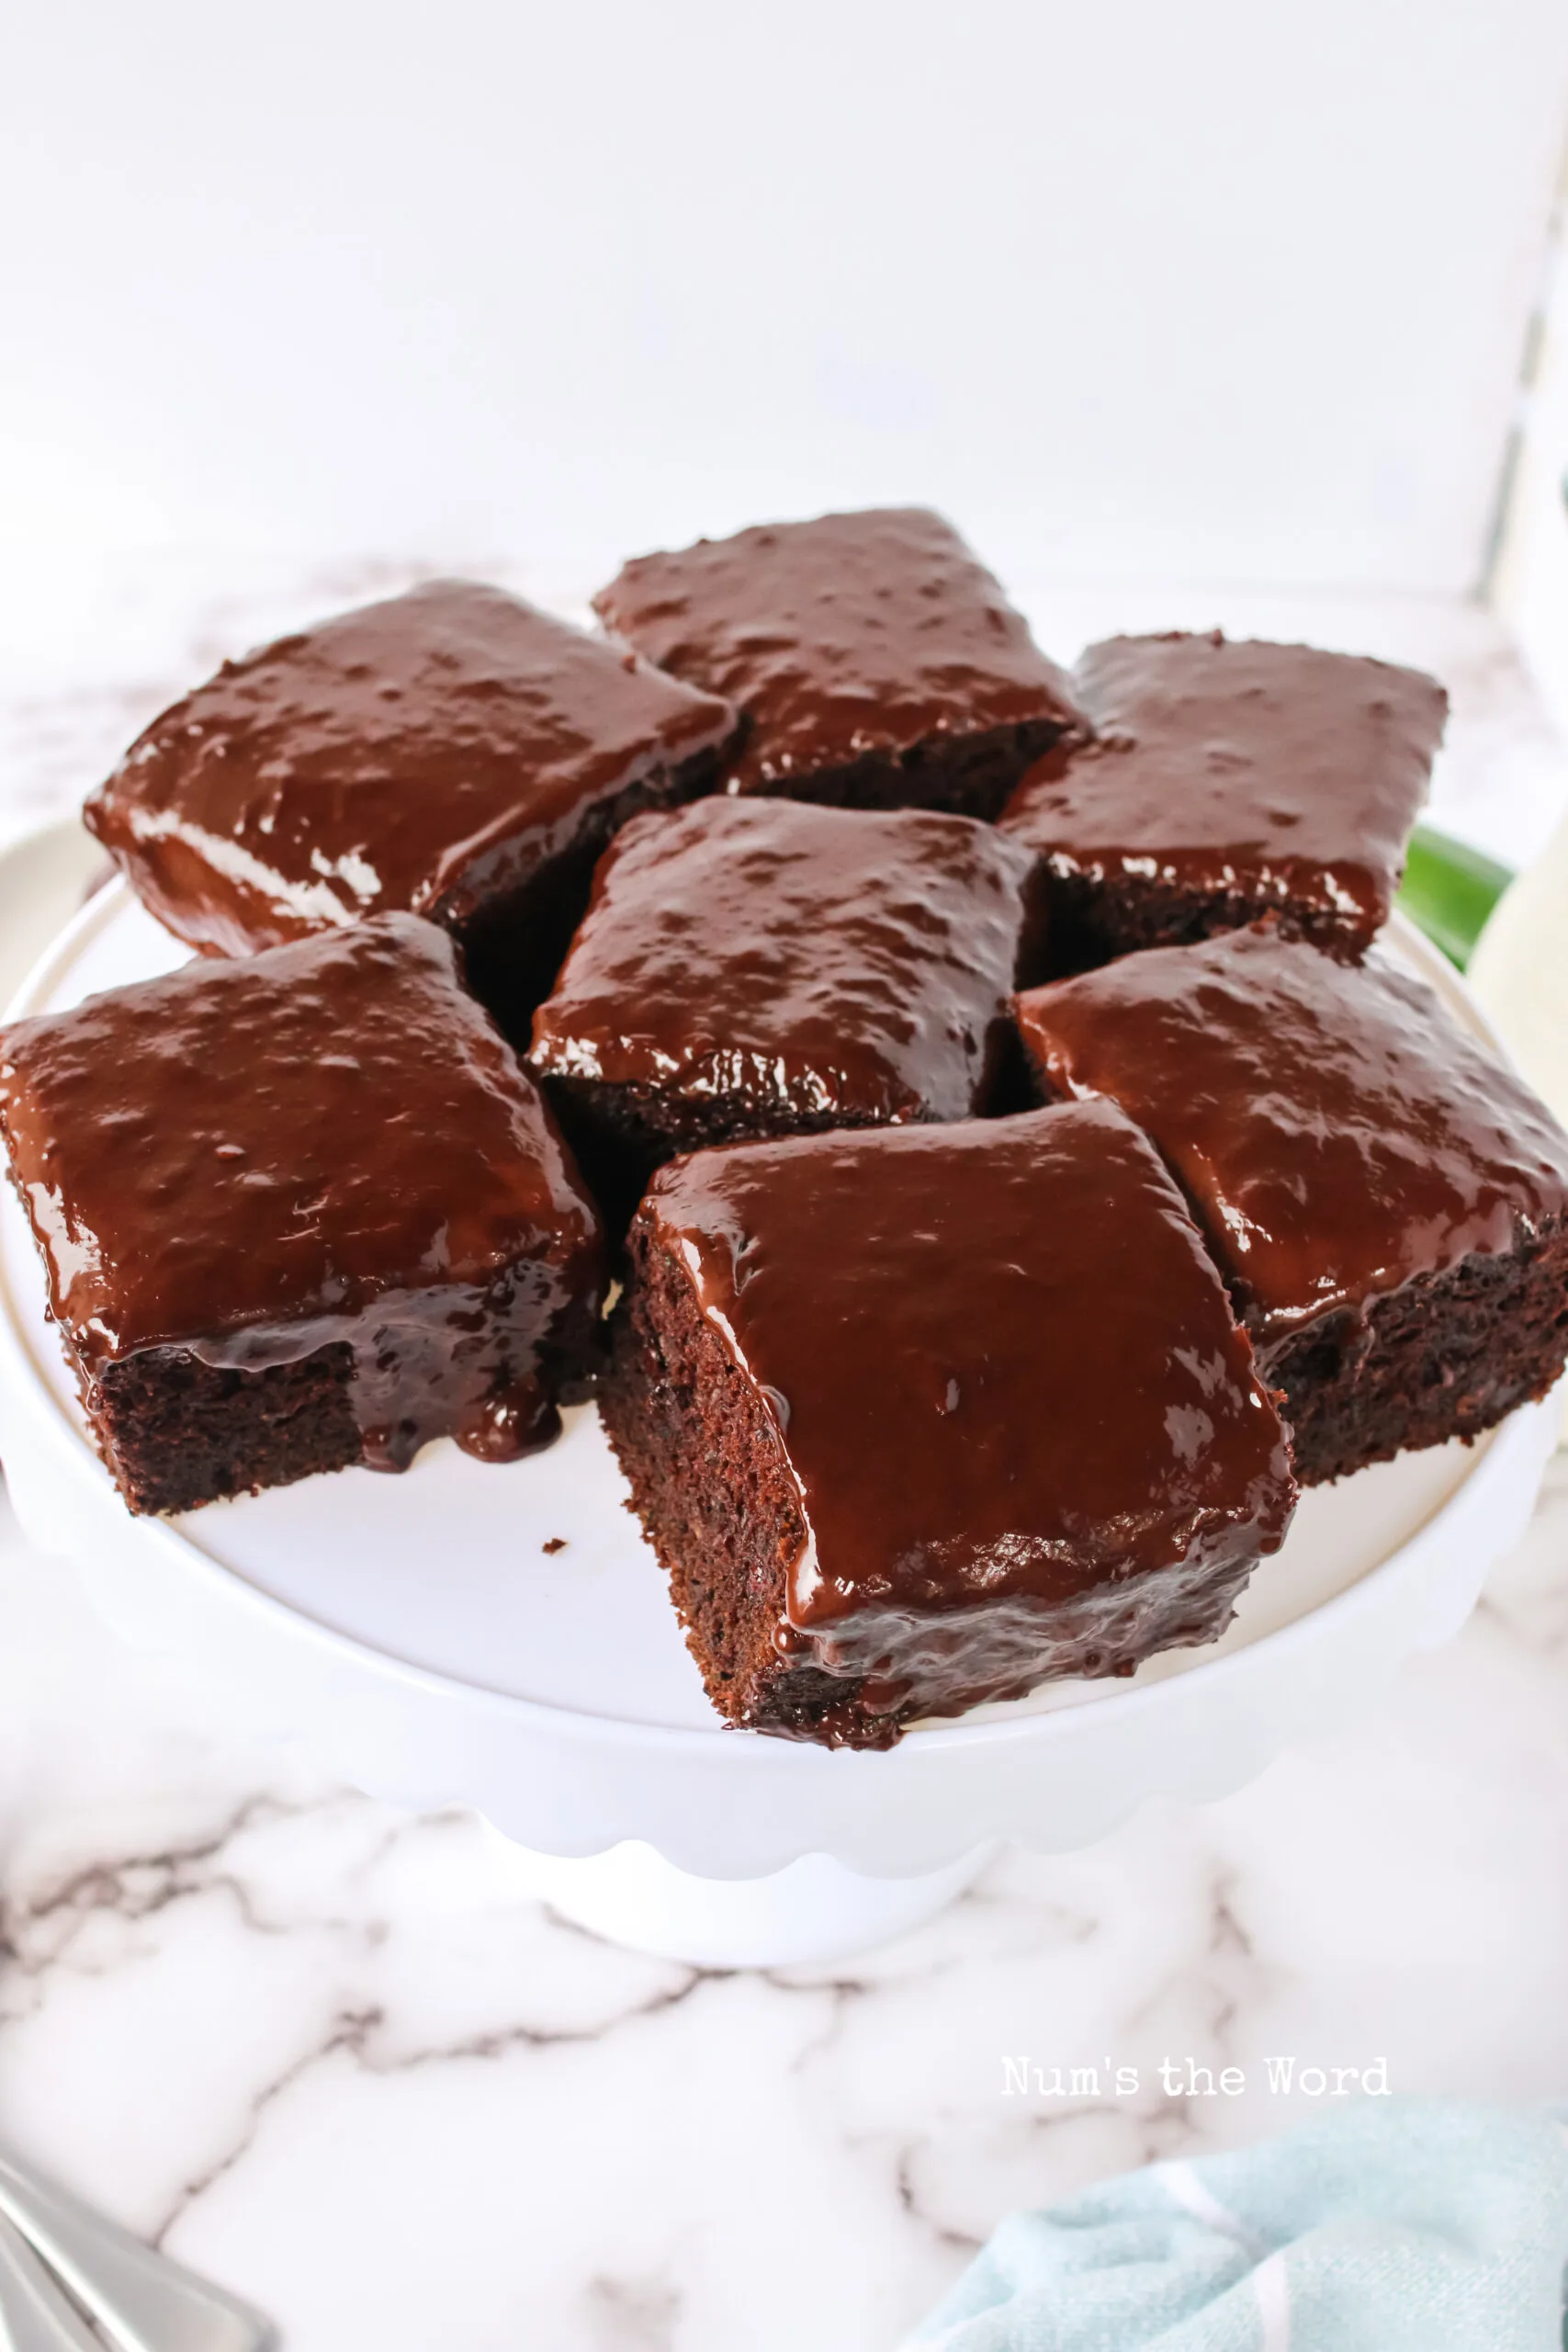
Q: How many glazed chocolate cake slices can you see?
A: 7